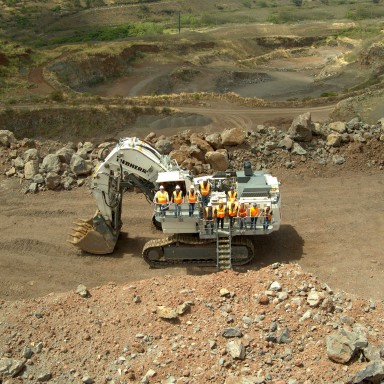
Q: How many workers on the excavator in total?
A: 11